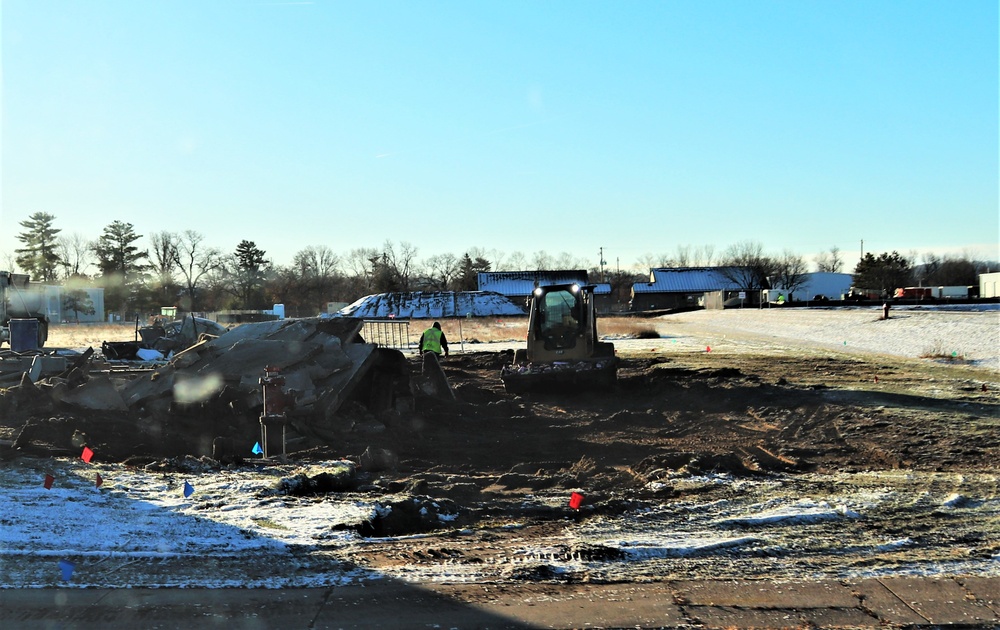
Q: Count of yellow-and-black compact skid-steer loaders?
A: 1